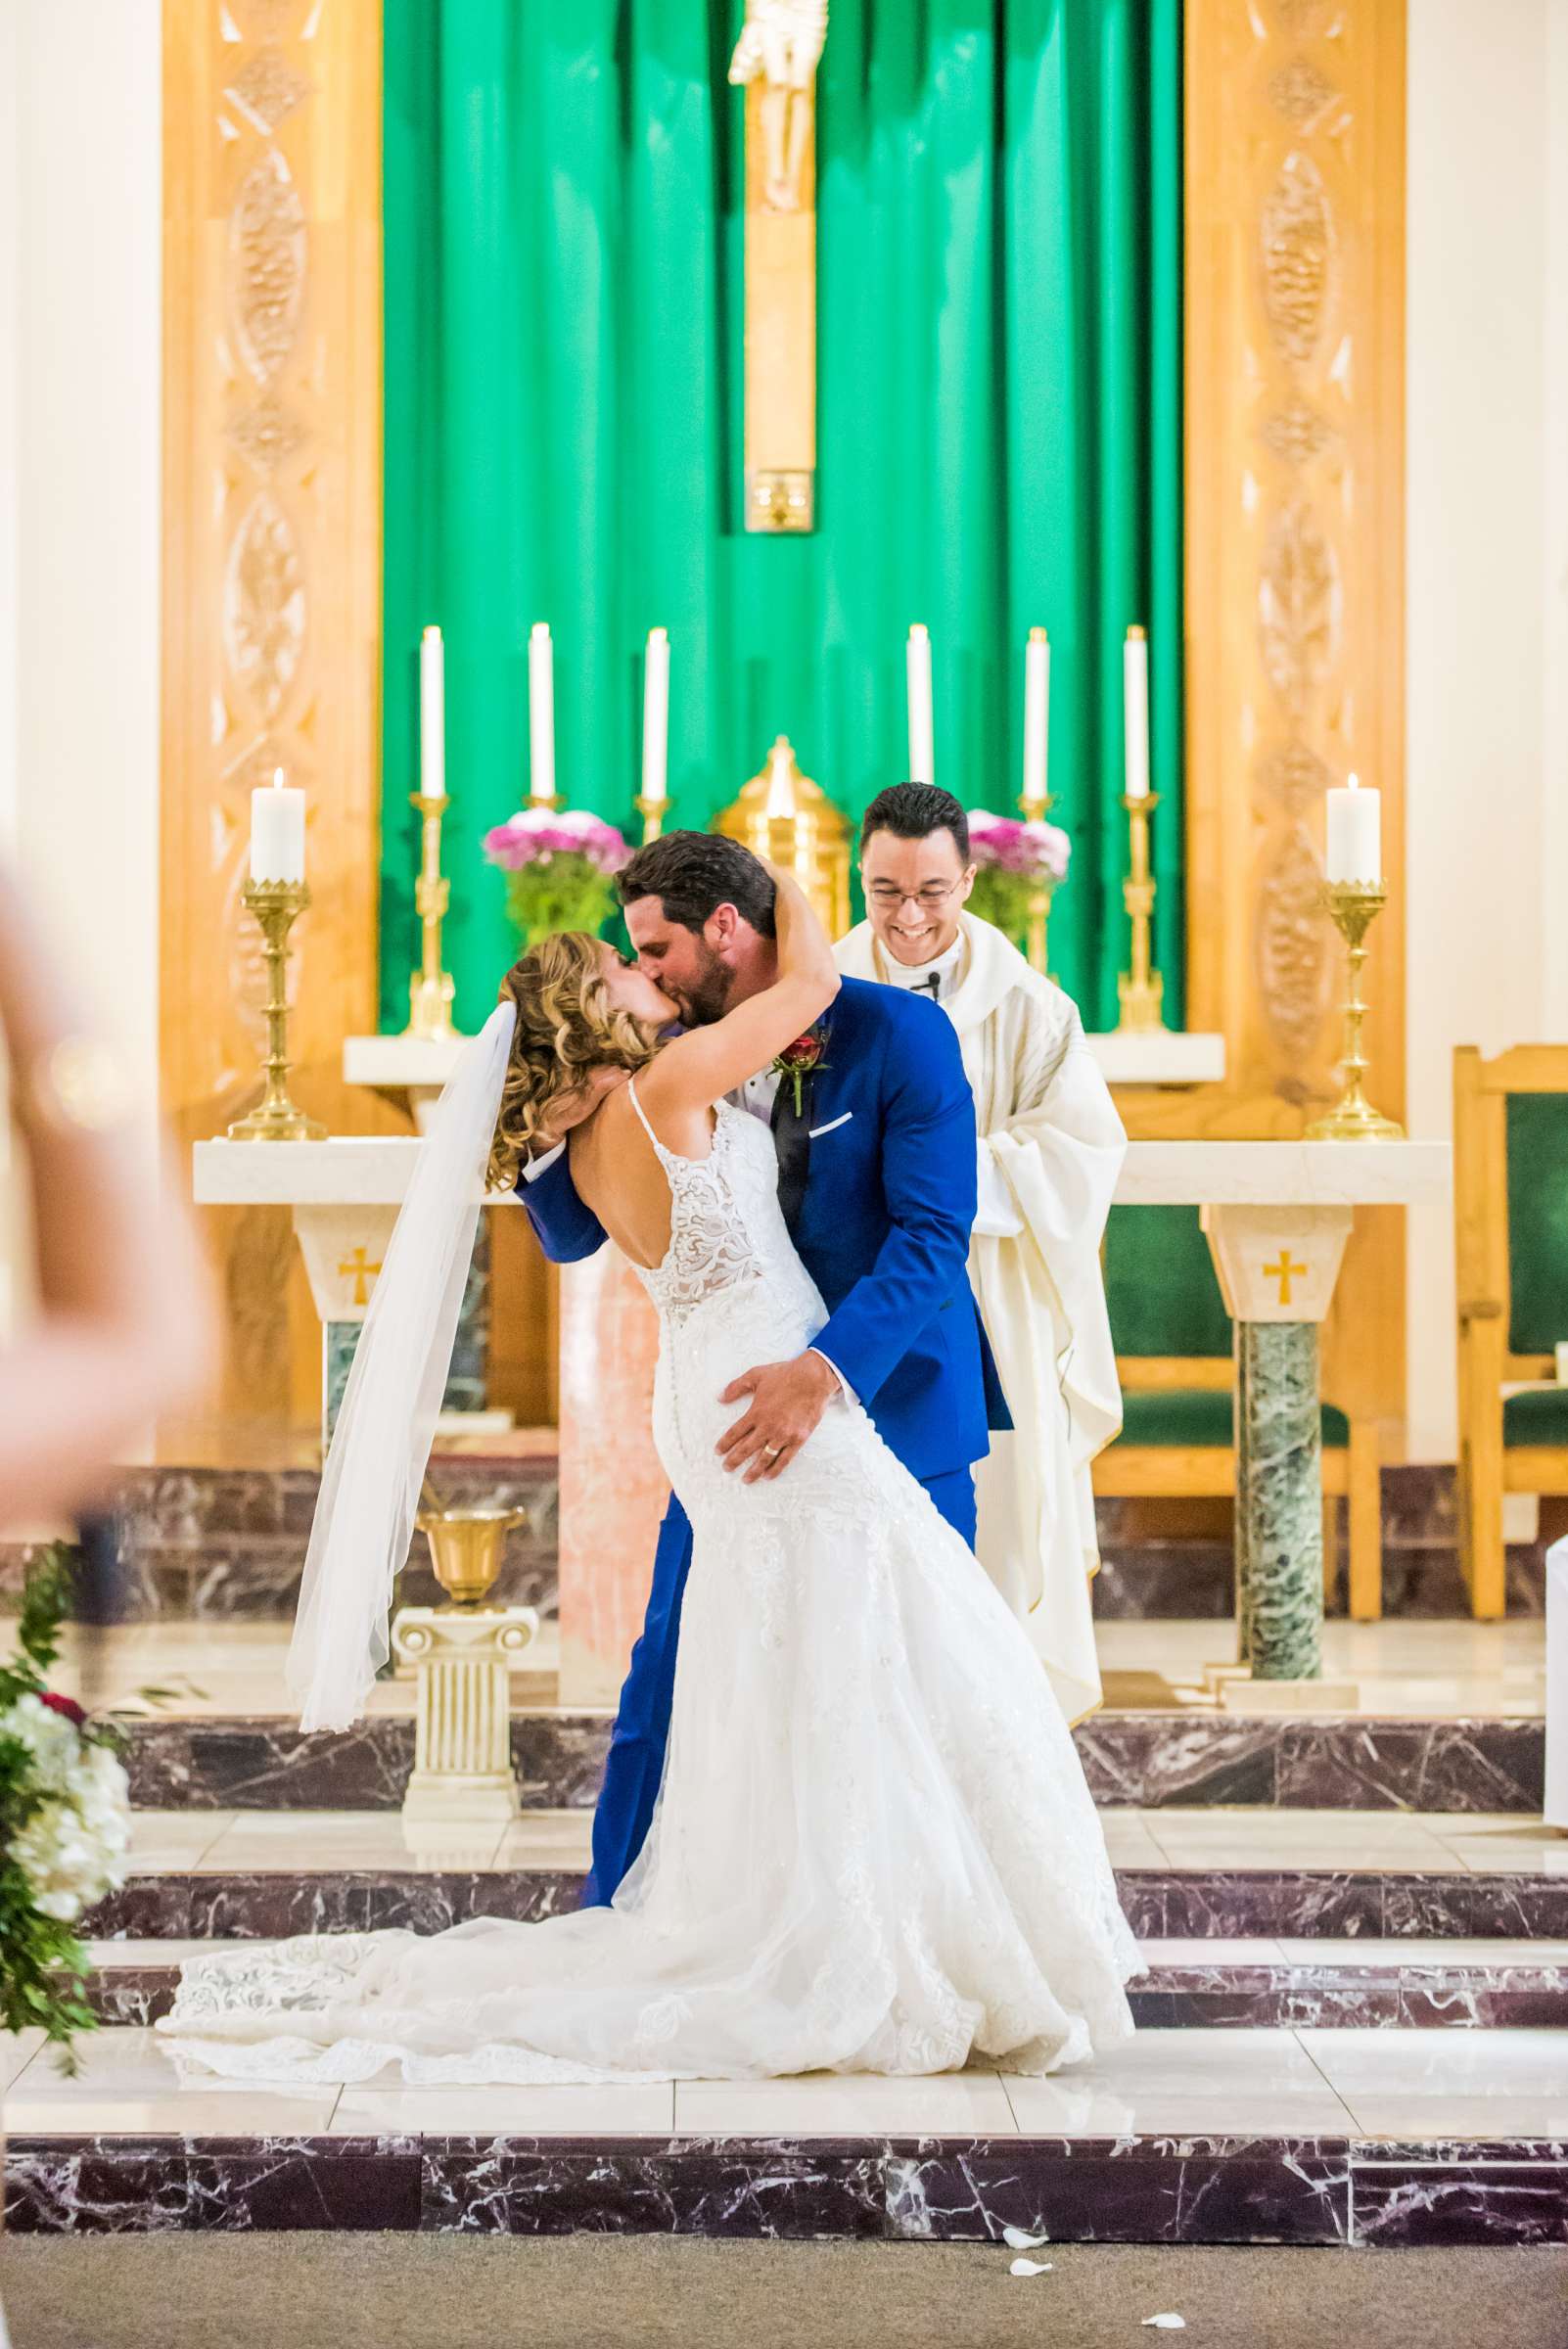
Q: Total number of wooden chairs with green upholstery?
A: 2